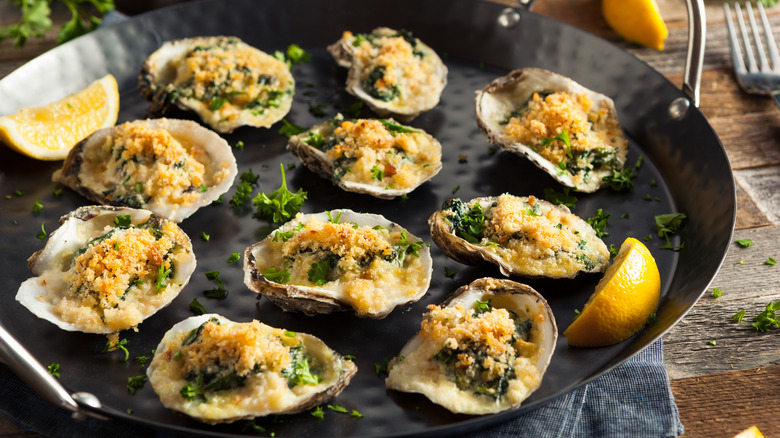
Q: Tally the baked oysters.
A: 10